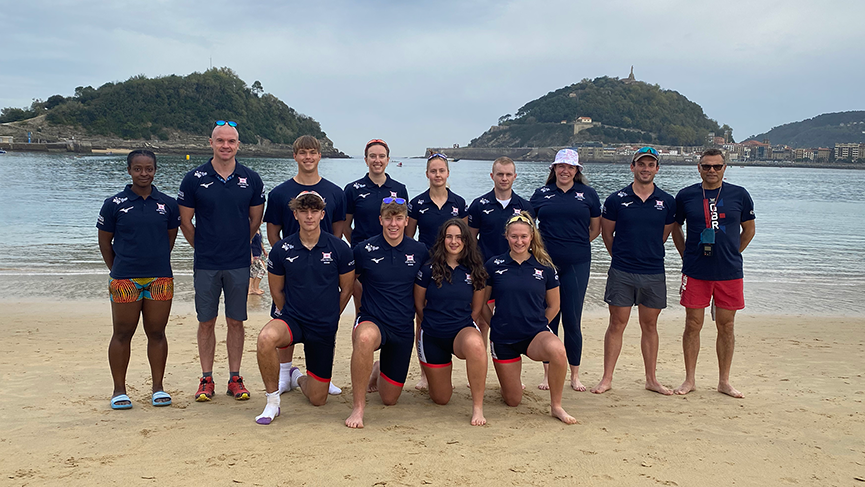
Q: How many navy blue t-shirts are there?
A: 13